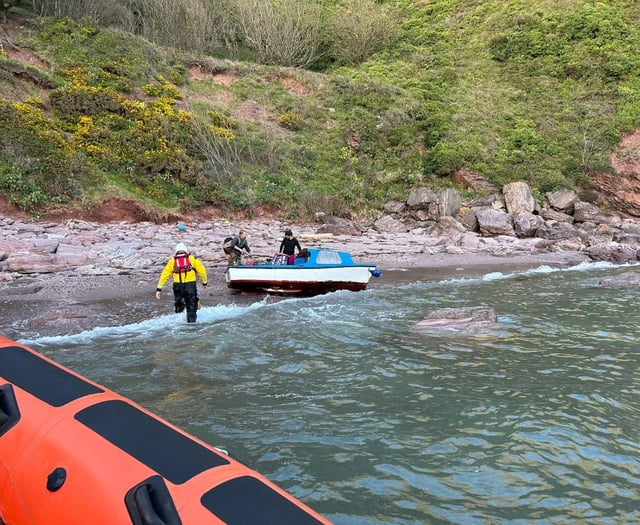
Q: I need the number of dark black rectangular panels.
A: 3